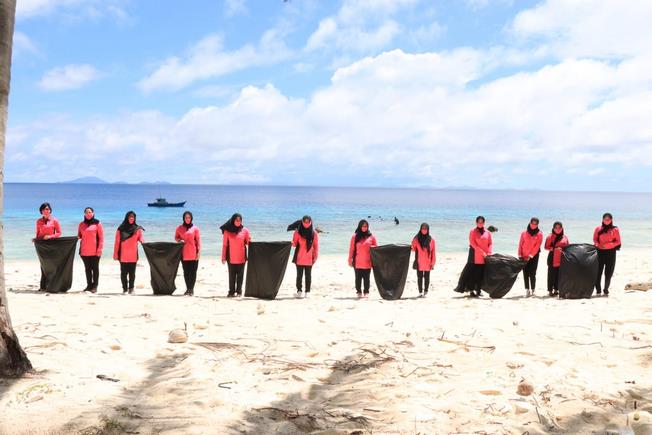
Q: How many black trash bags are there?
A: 6